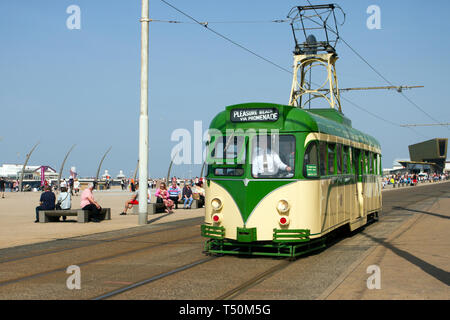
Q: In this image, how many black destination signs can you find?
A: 1